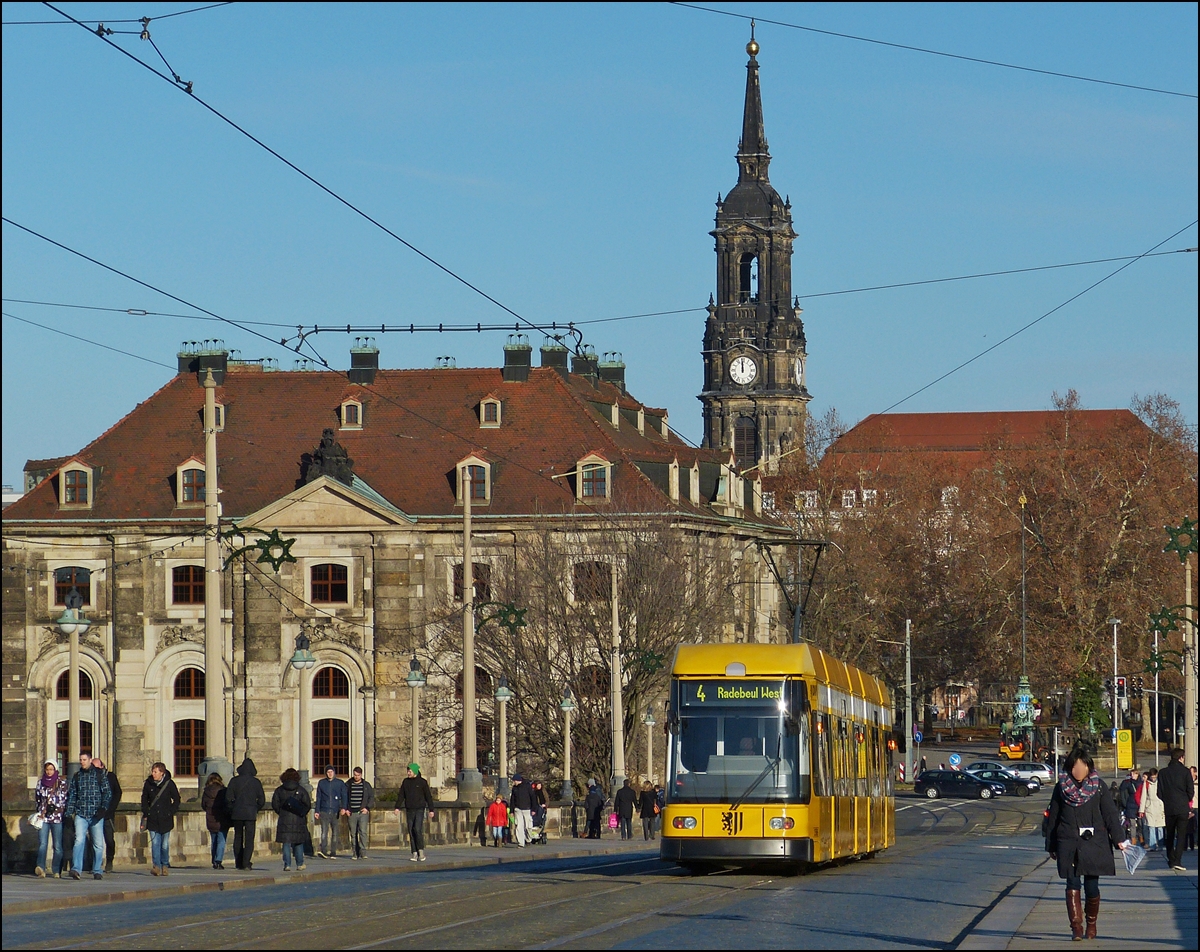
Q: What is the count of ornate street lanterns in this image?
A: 6